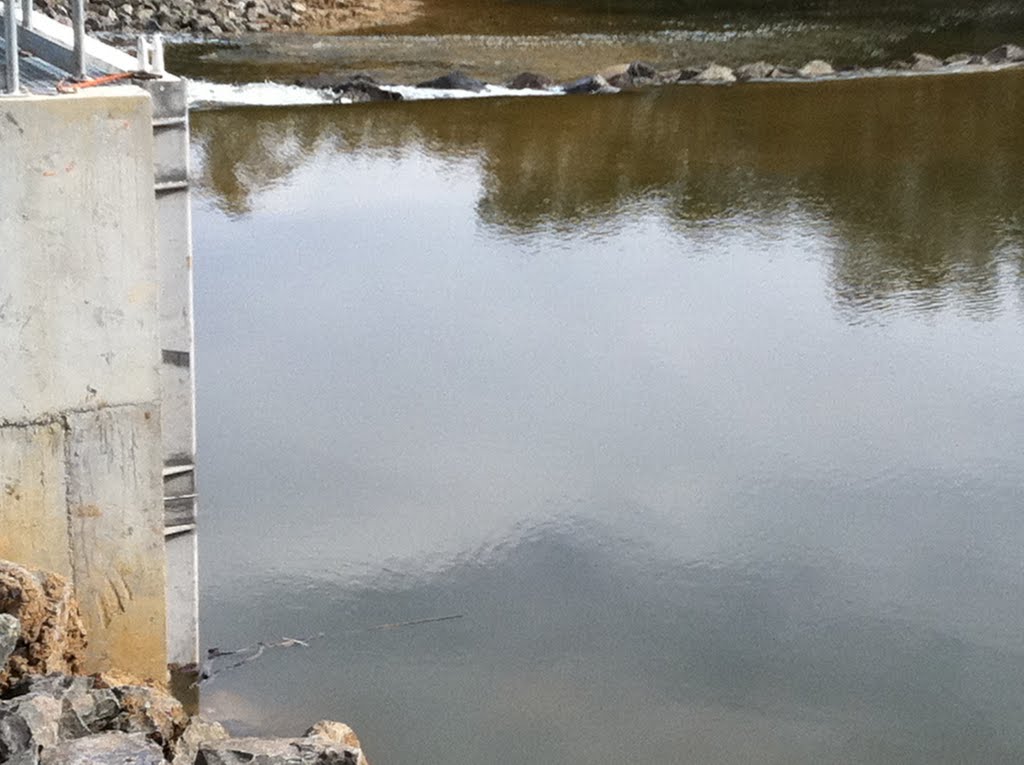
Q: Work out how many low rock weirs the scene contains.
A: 1